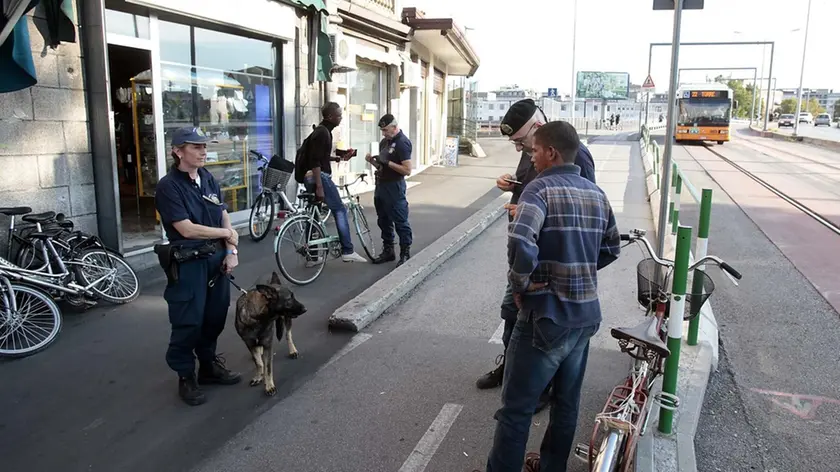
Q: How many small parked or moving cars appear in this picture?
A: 3